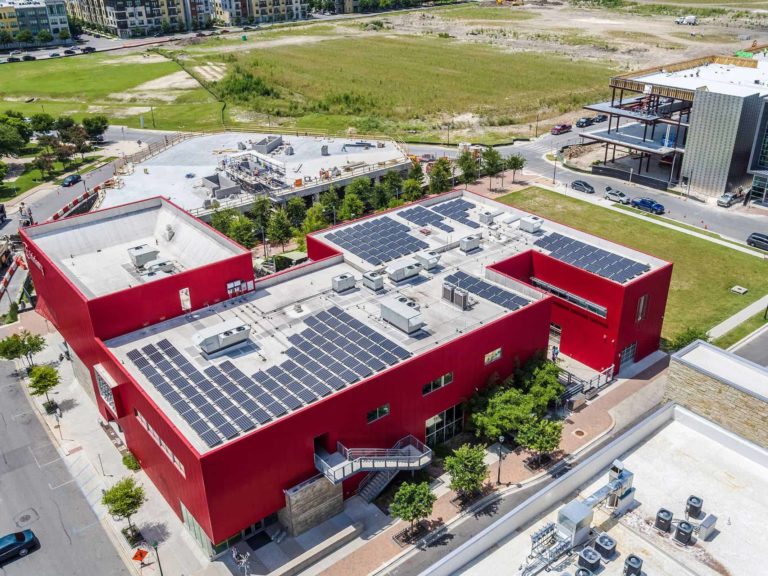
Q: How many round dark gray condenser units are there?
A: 7